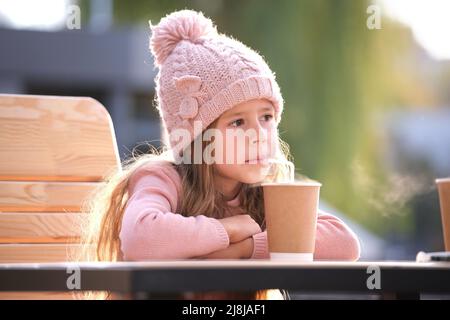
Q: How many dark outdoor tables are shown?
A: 1